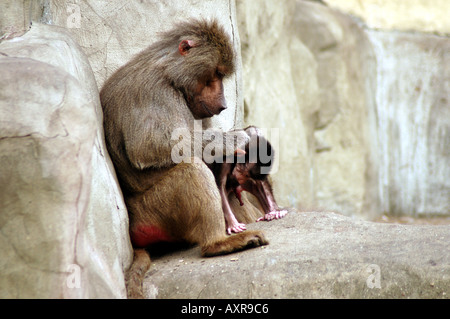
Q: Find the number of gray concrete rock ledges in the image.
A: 1